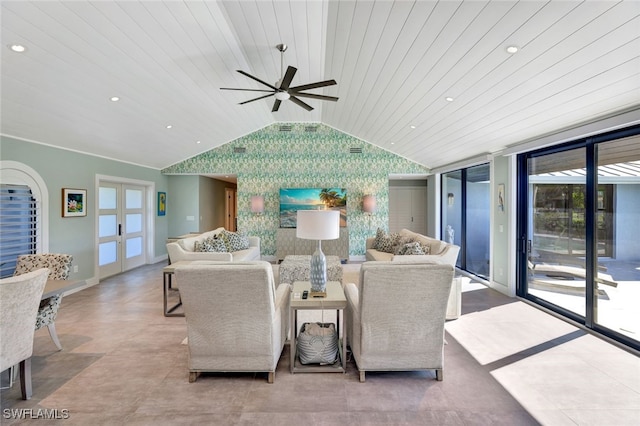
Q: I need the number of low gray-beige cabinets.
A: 1